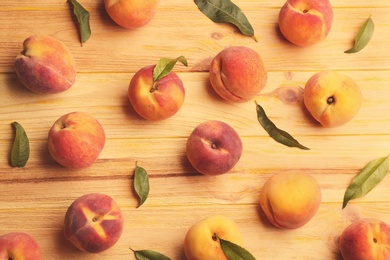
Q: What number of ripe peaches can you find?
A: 13